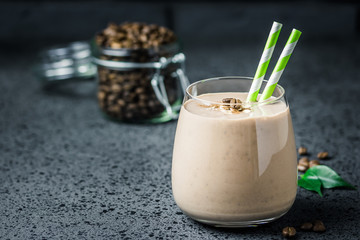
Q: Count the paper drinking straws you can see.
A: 2